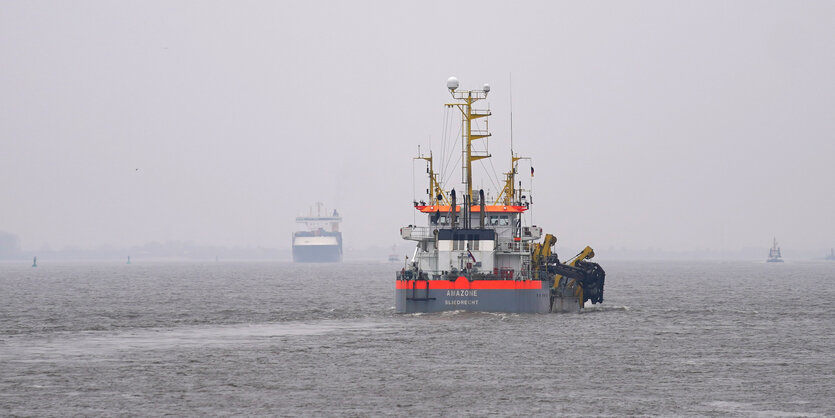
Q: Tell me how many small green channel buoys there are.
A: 2